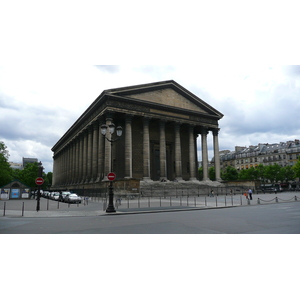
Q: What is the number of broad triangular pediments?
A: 1